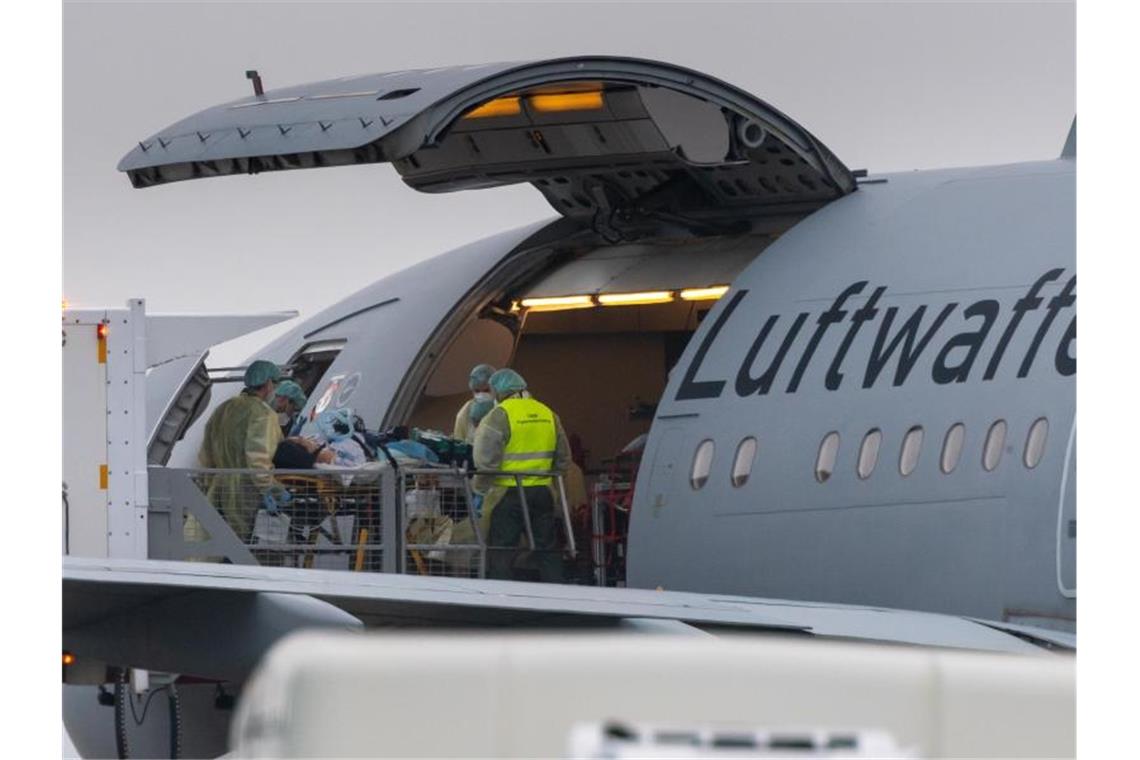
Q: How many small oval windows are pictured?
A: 8